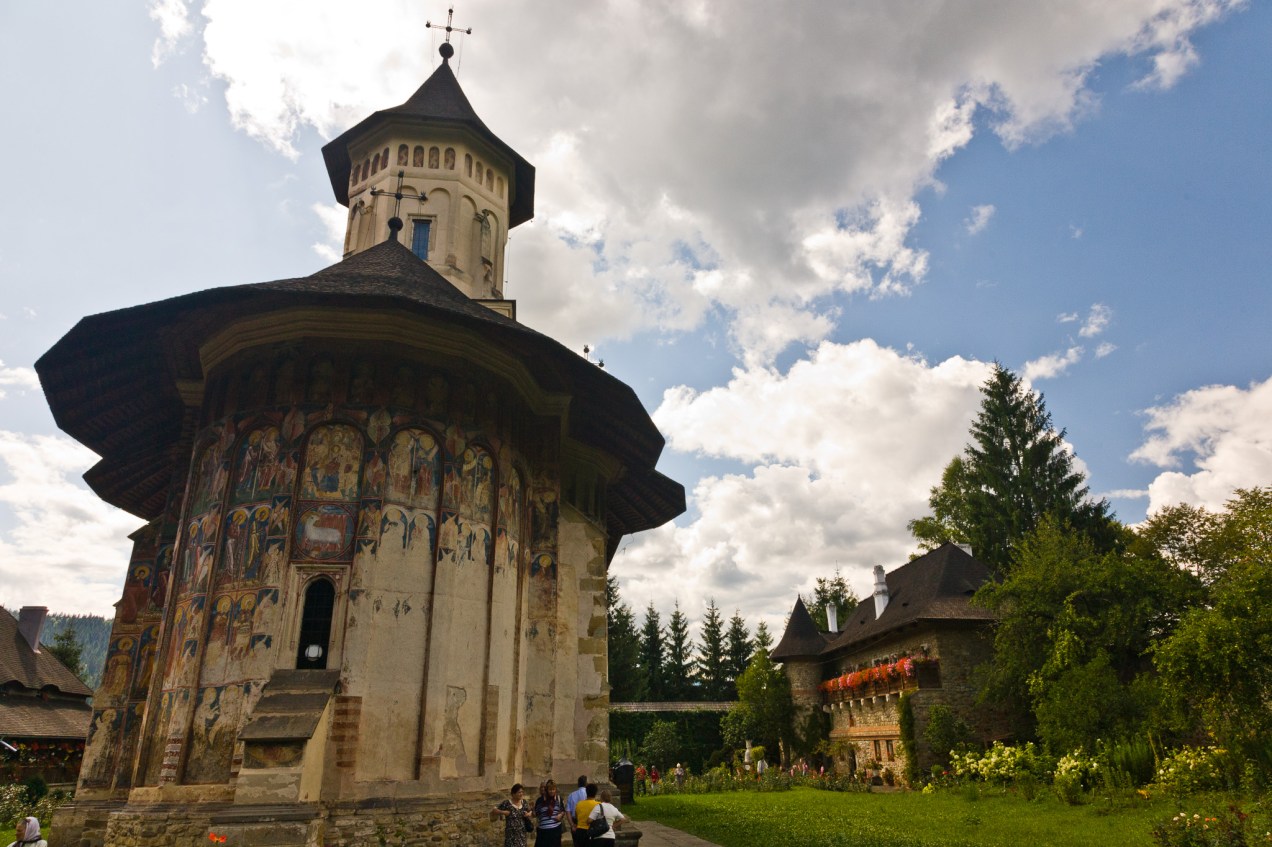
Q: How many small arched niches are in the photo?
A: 12